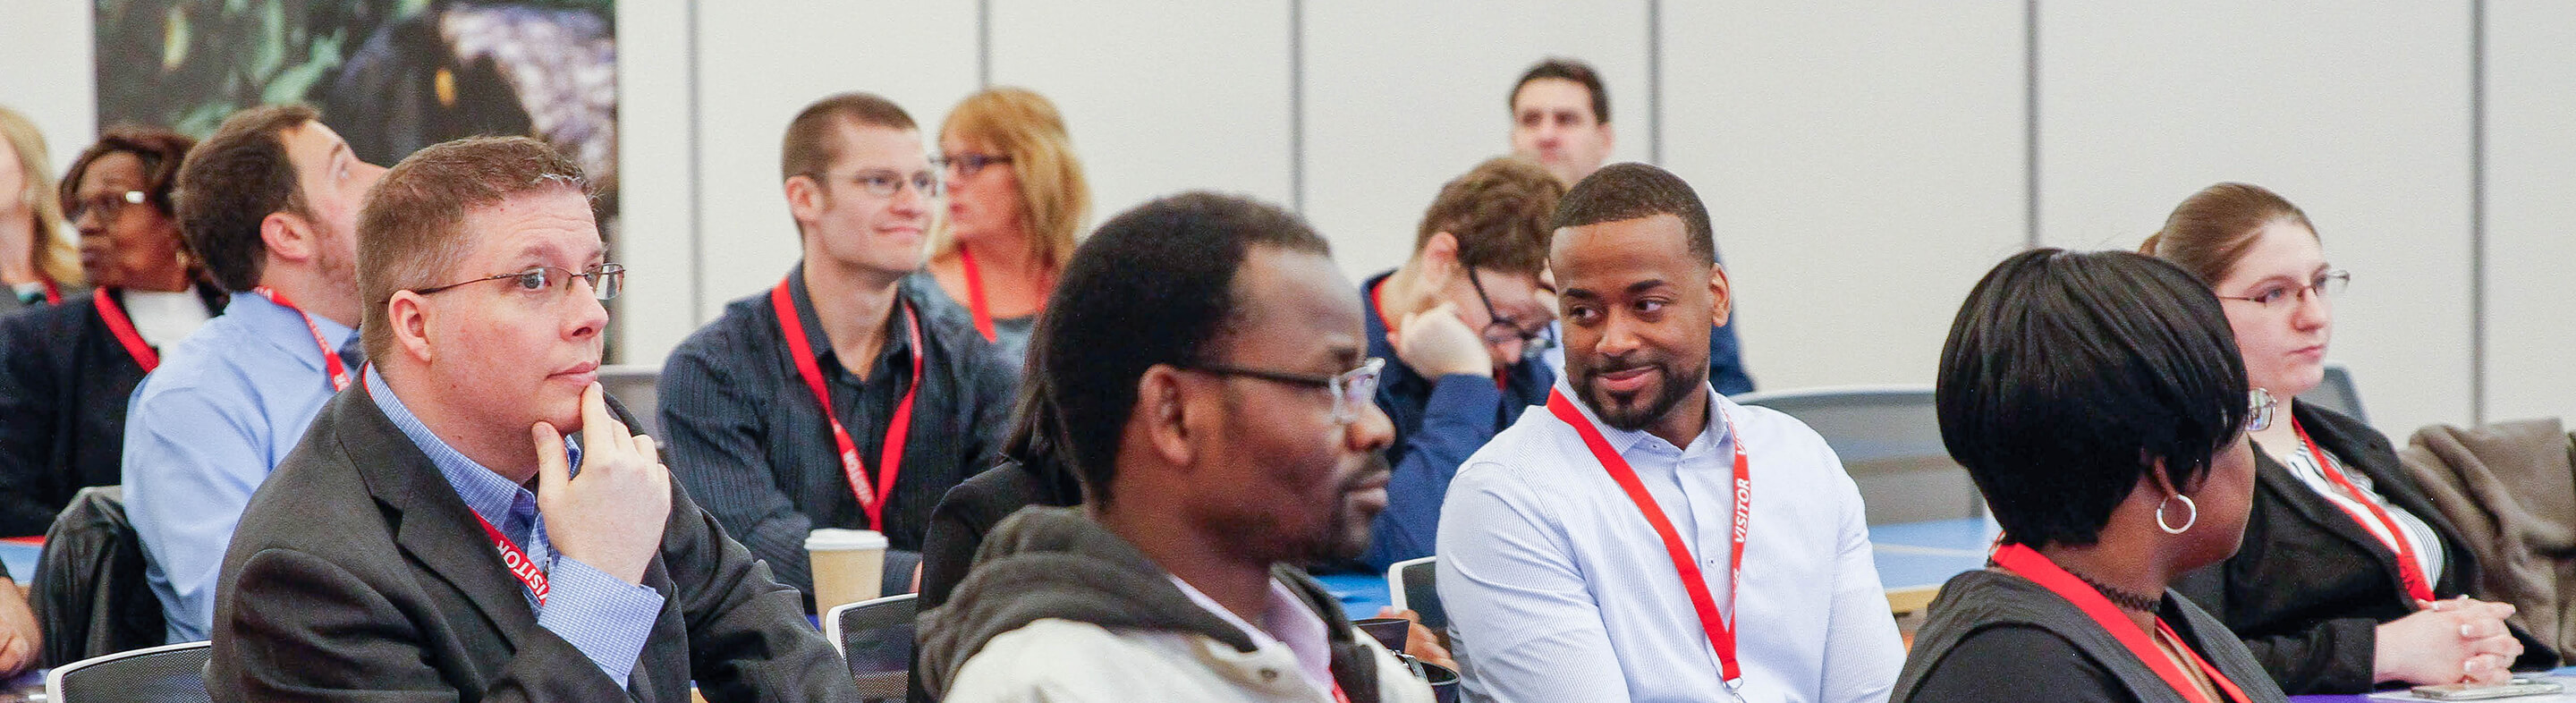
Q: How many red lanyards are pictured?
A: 11